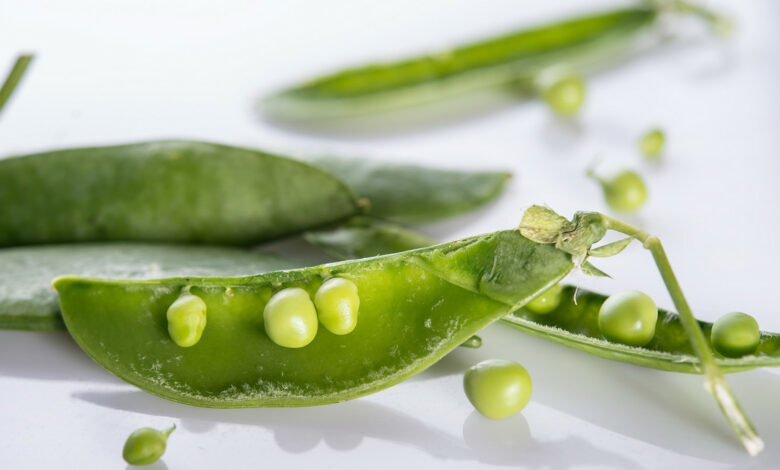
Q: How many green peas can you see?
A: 11